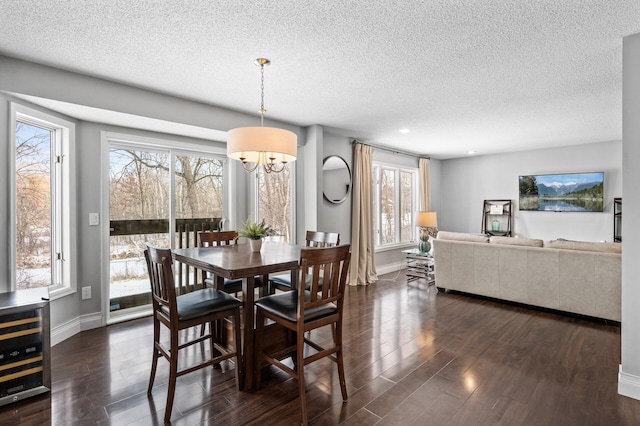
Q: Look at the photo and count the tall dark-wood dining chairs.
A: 4